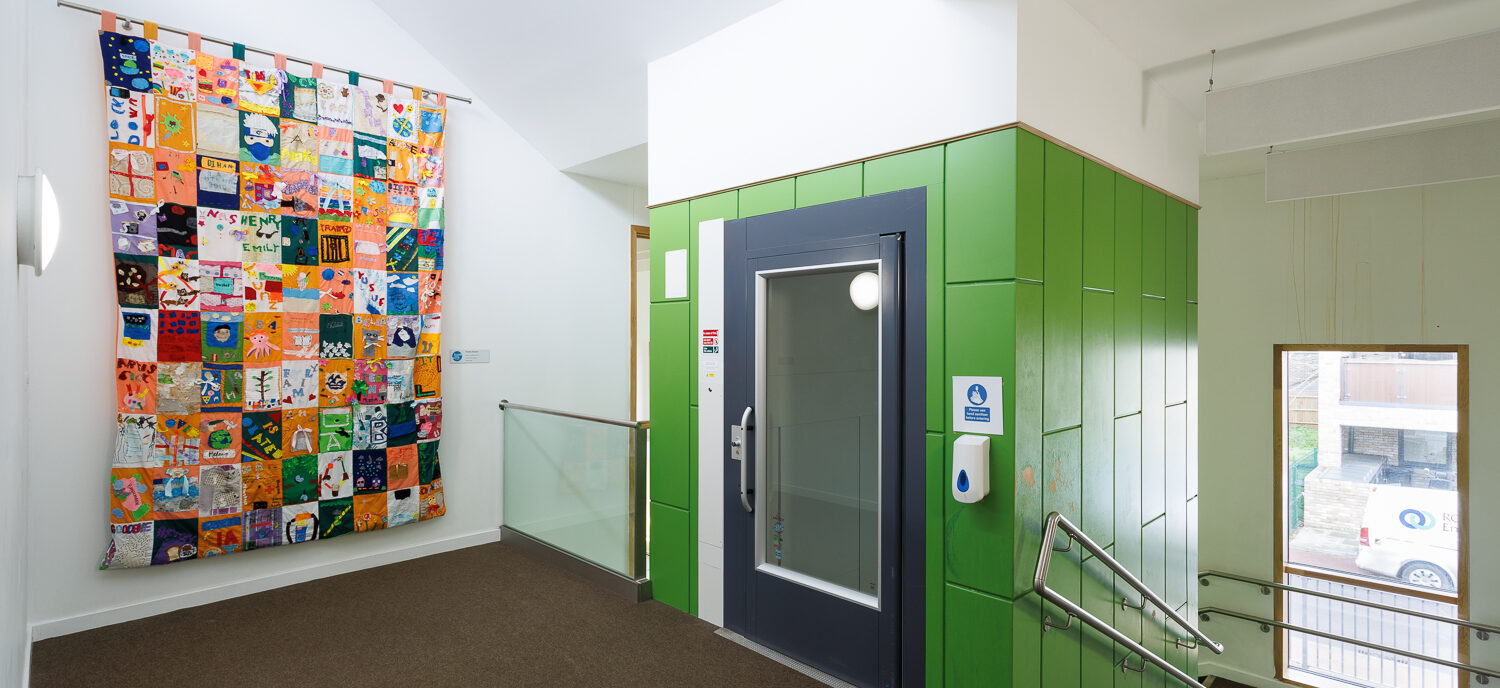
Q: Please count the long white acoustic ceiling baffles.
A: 2